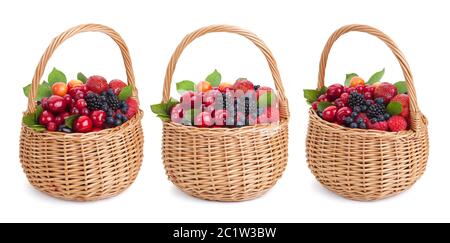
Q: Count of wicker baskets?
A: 3